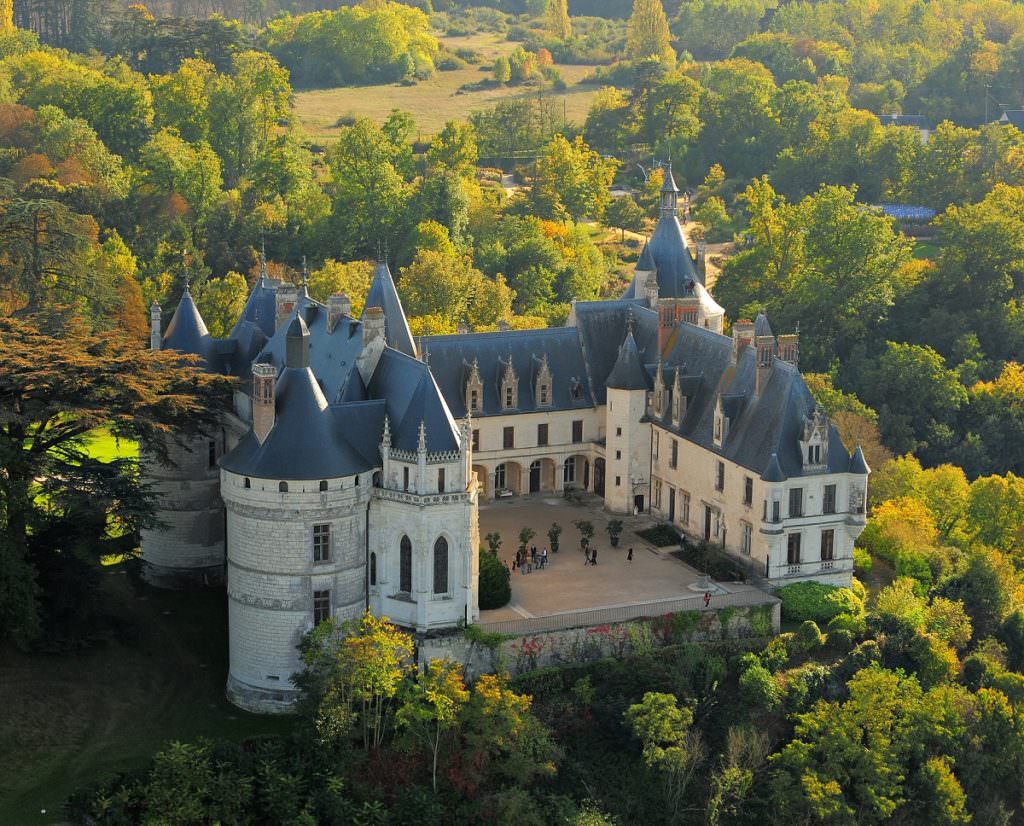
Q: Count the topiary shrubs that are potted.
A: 5